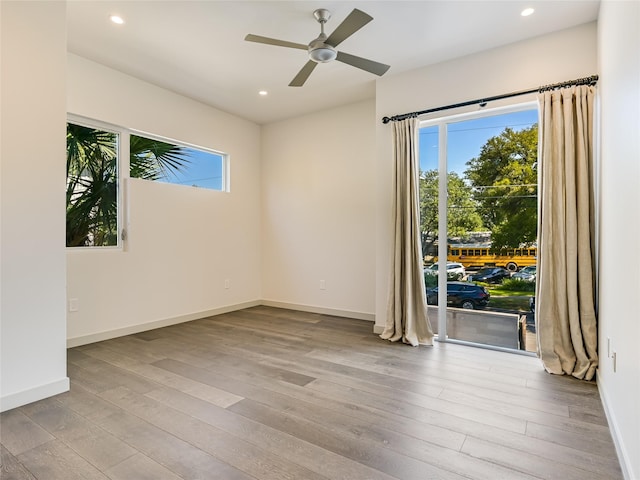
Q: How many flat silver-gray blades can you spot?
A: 4